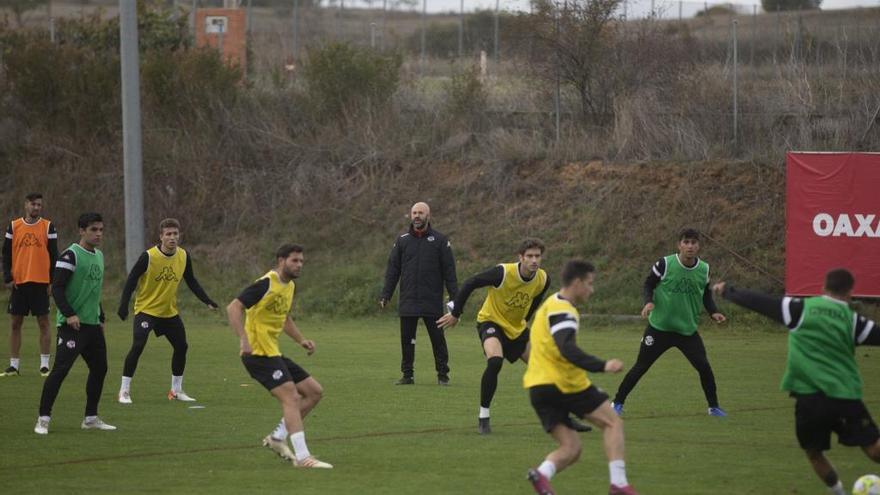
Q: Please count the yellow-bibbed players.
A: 4